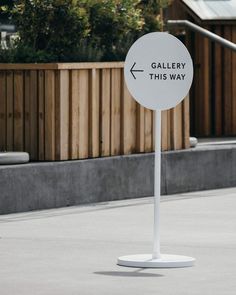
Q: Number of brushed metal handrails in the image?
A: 1